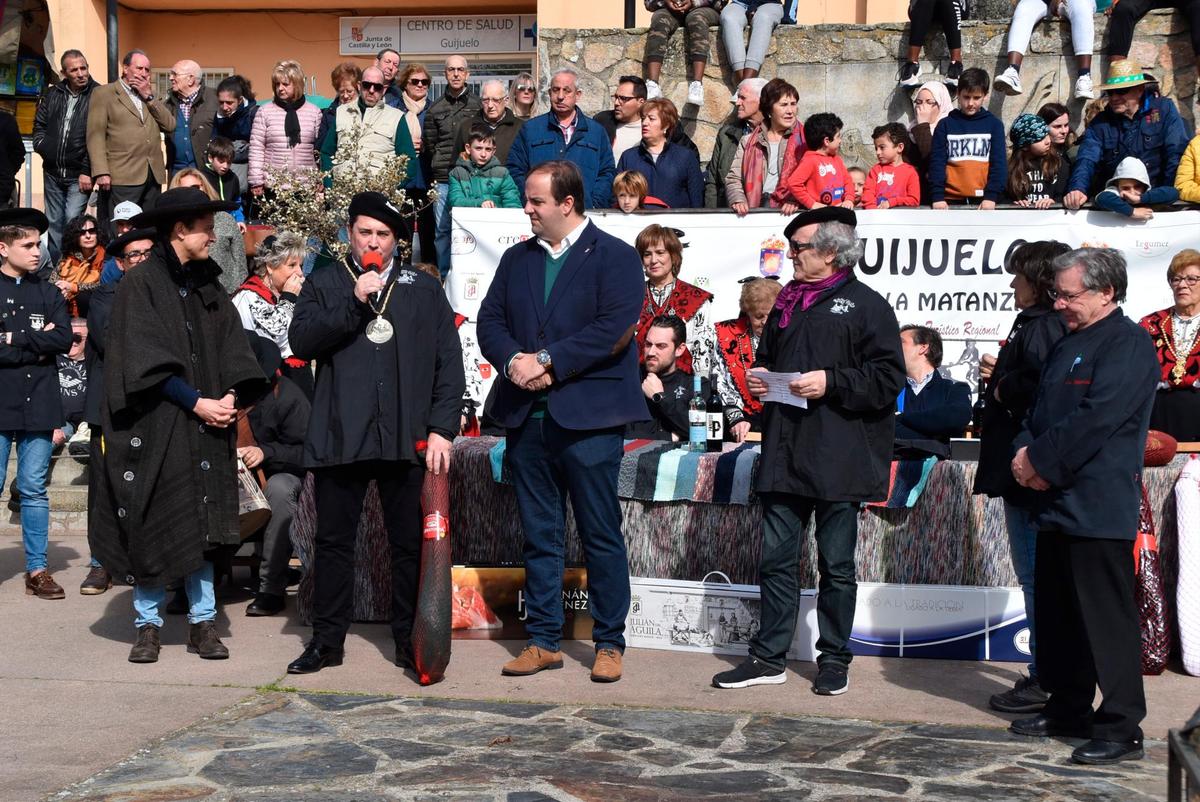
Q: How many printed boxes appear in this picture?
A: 3